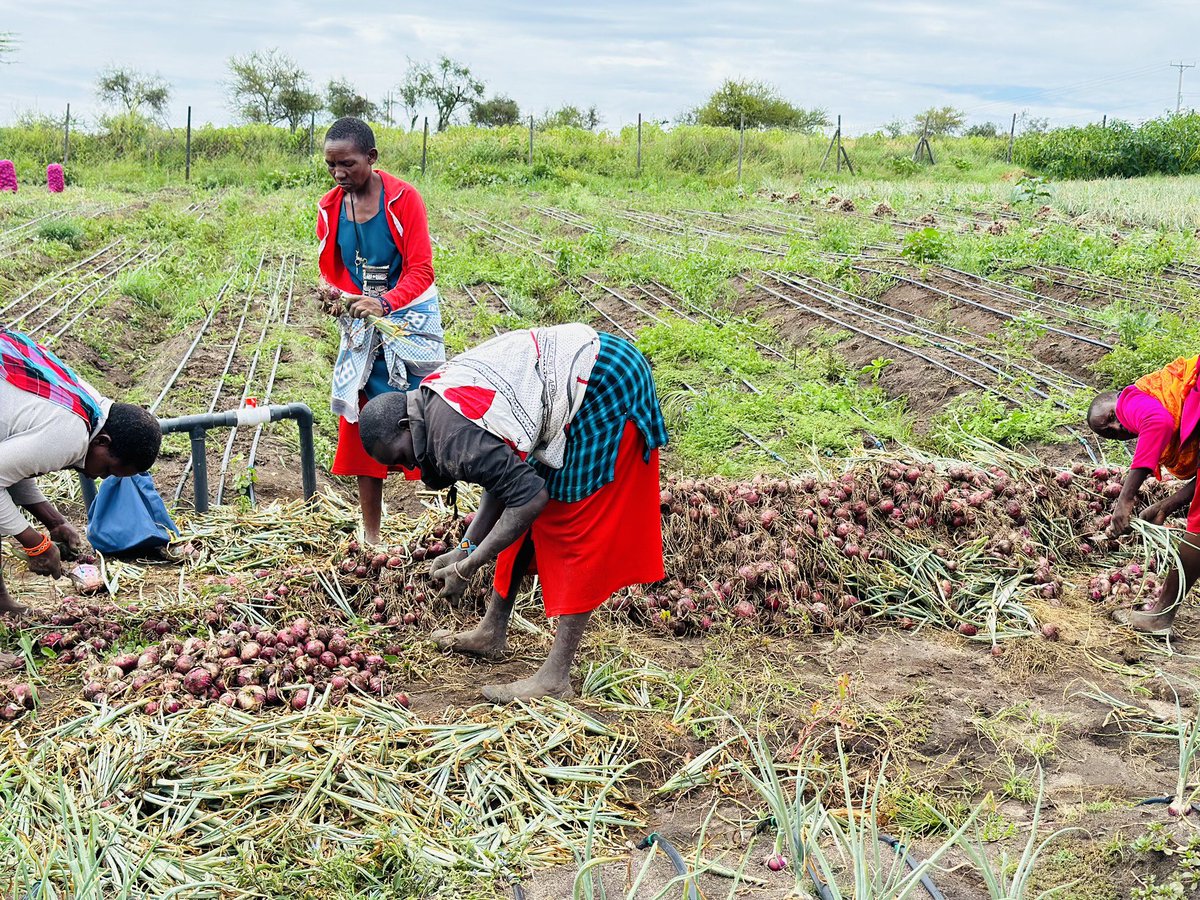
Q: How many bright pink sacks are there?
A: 2